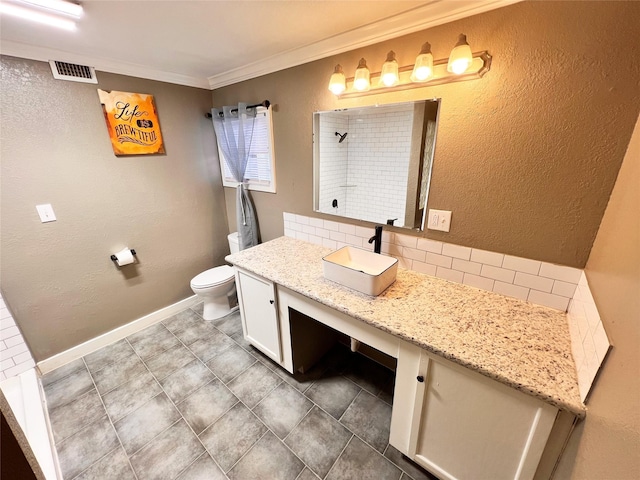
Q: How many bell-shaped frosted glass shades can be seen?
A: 5